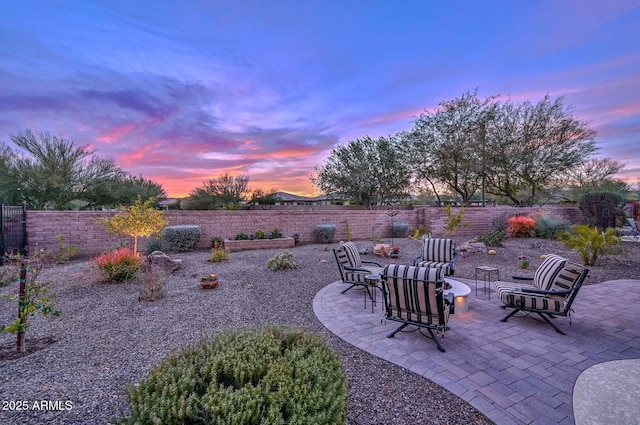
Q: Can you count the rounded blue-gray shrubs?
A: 3